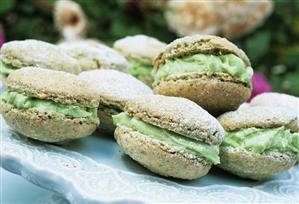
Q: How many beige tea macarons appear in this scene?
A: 9